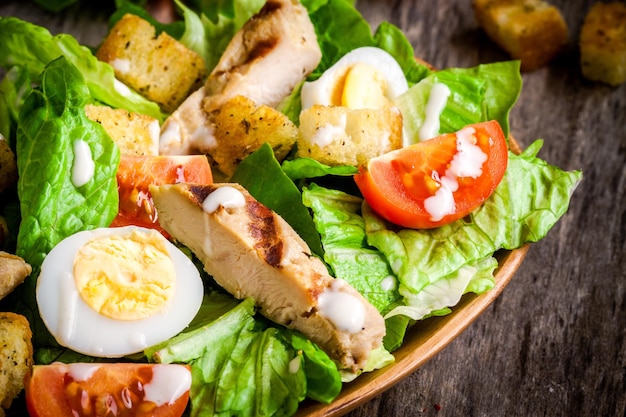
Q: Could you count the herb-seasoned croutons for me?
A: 8